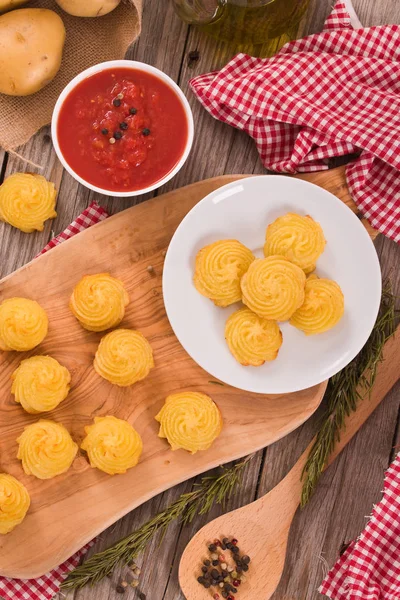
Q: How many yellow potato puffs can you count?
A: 14